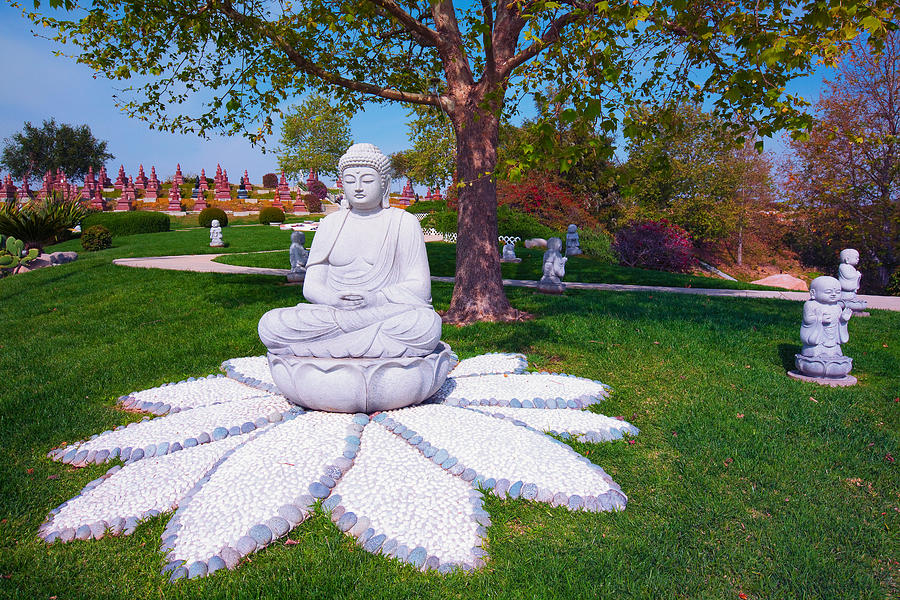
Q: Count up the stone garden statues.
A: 8